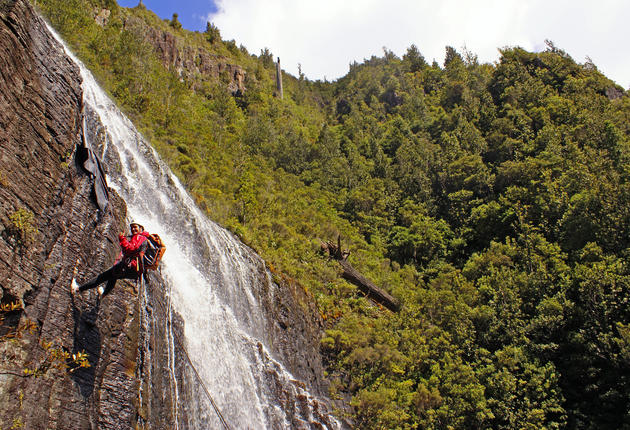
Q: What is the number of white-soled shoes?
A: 2